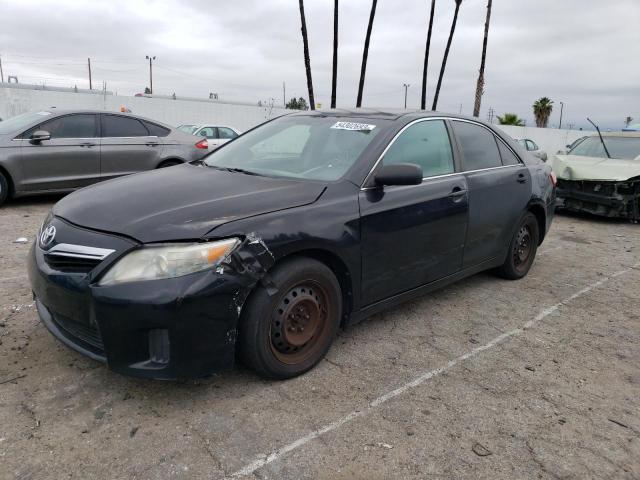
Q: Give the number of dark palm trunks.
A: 6